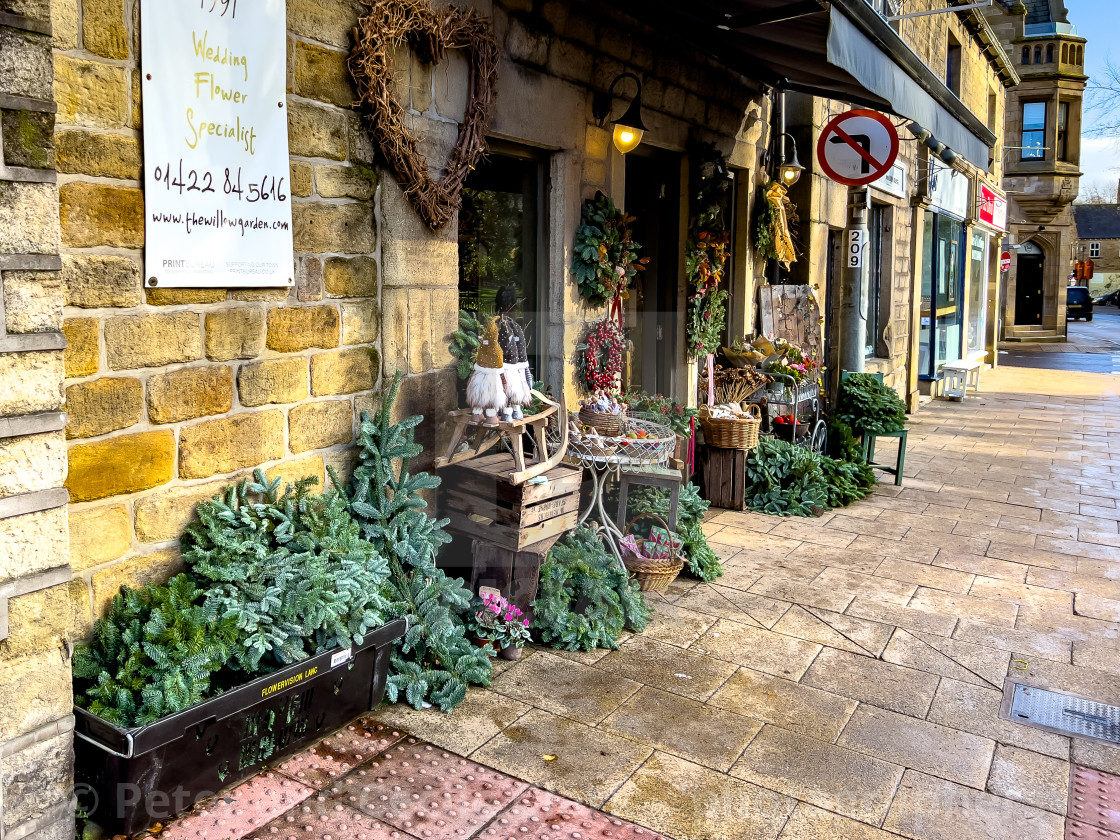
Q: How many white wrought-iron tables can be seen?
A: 1